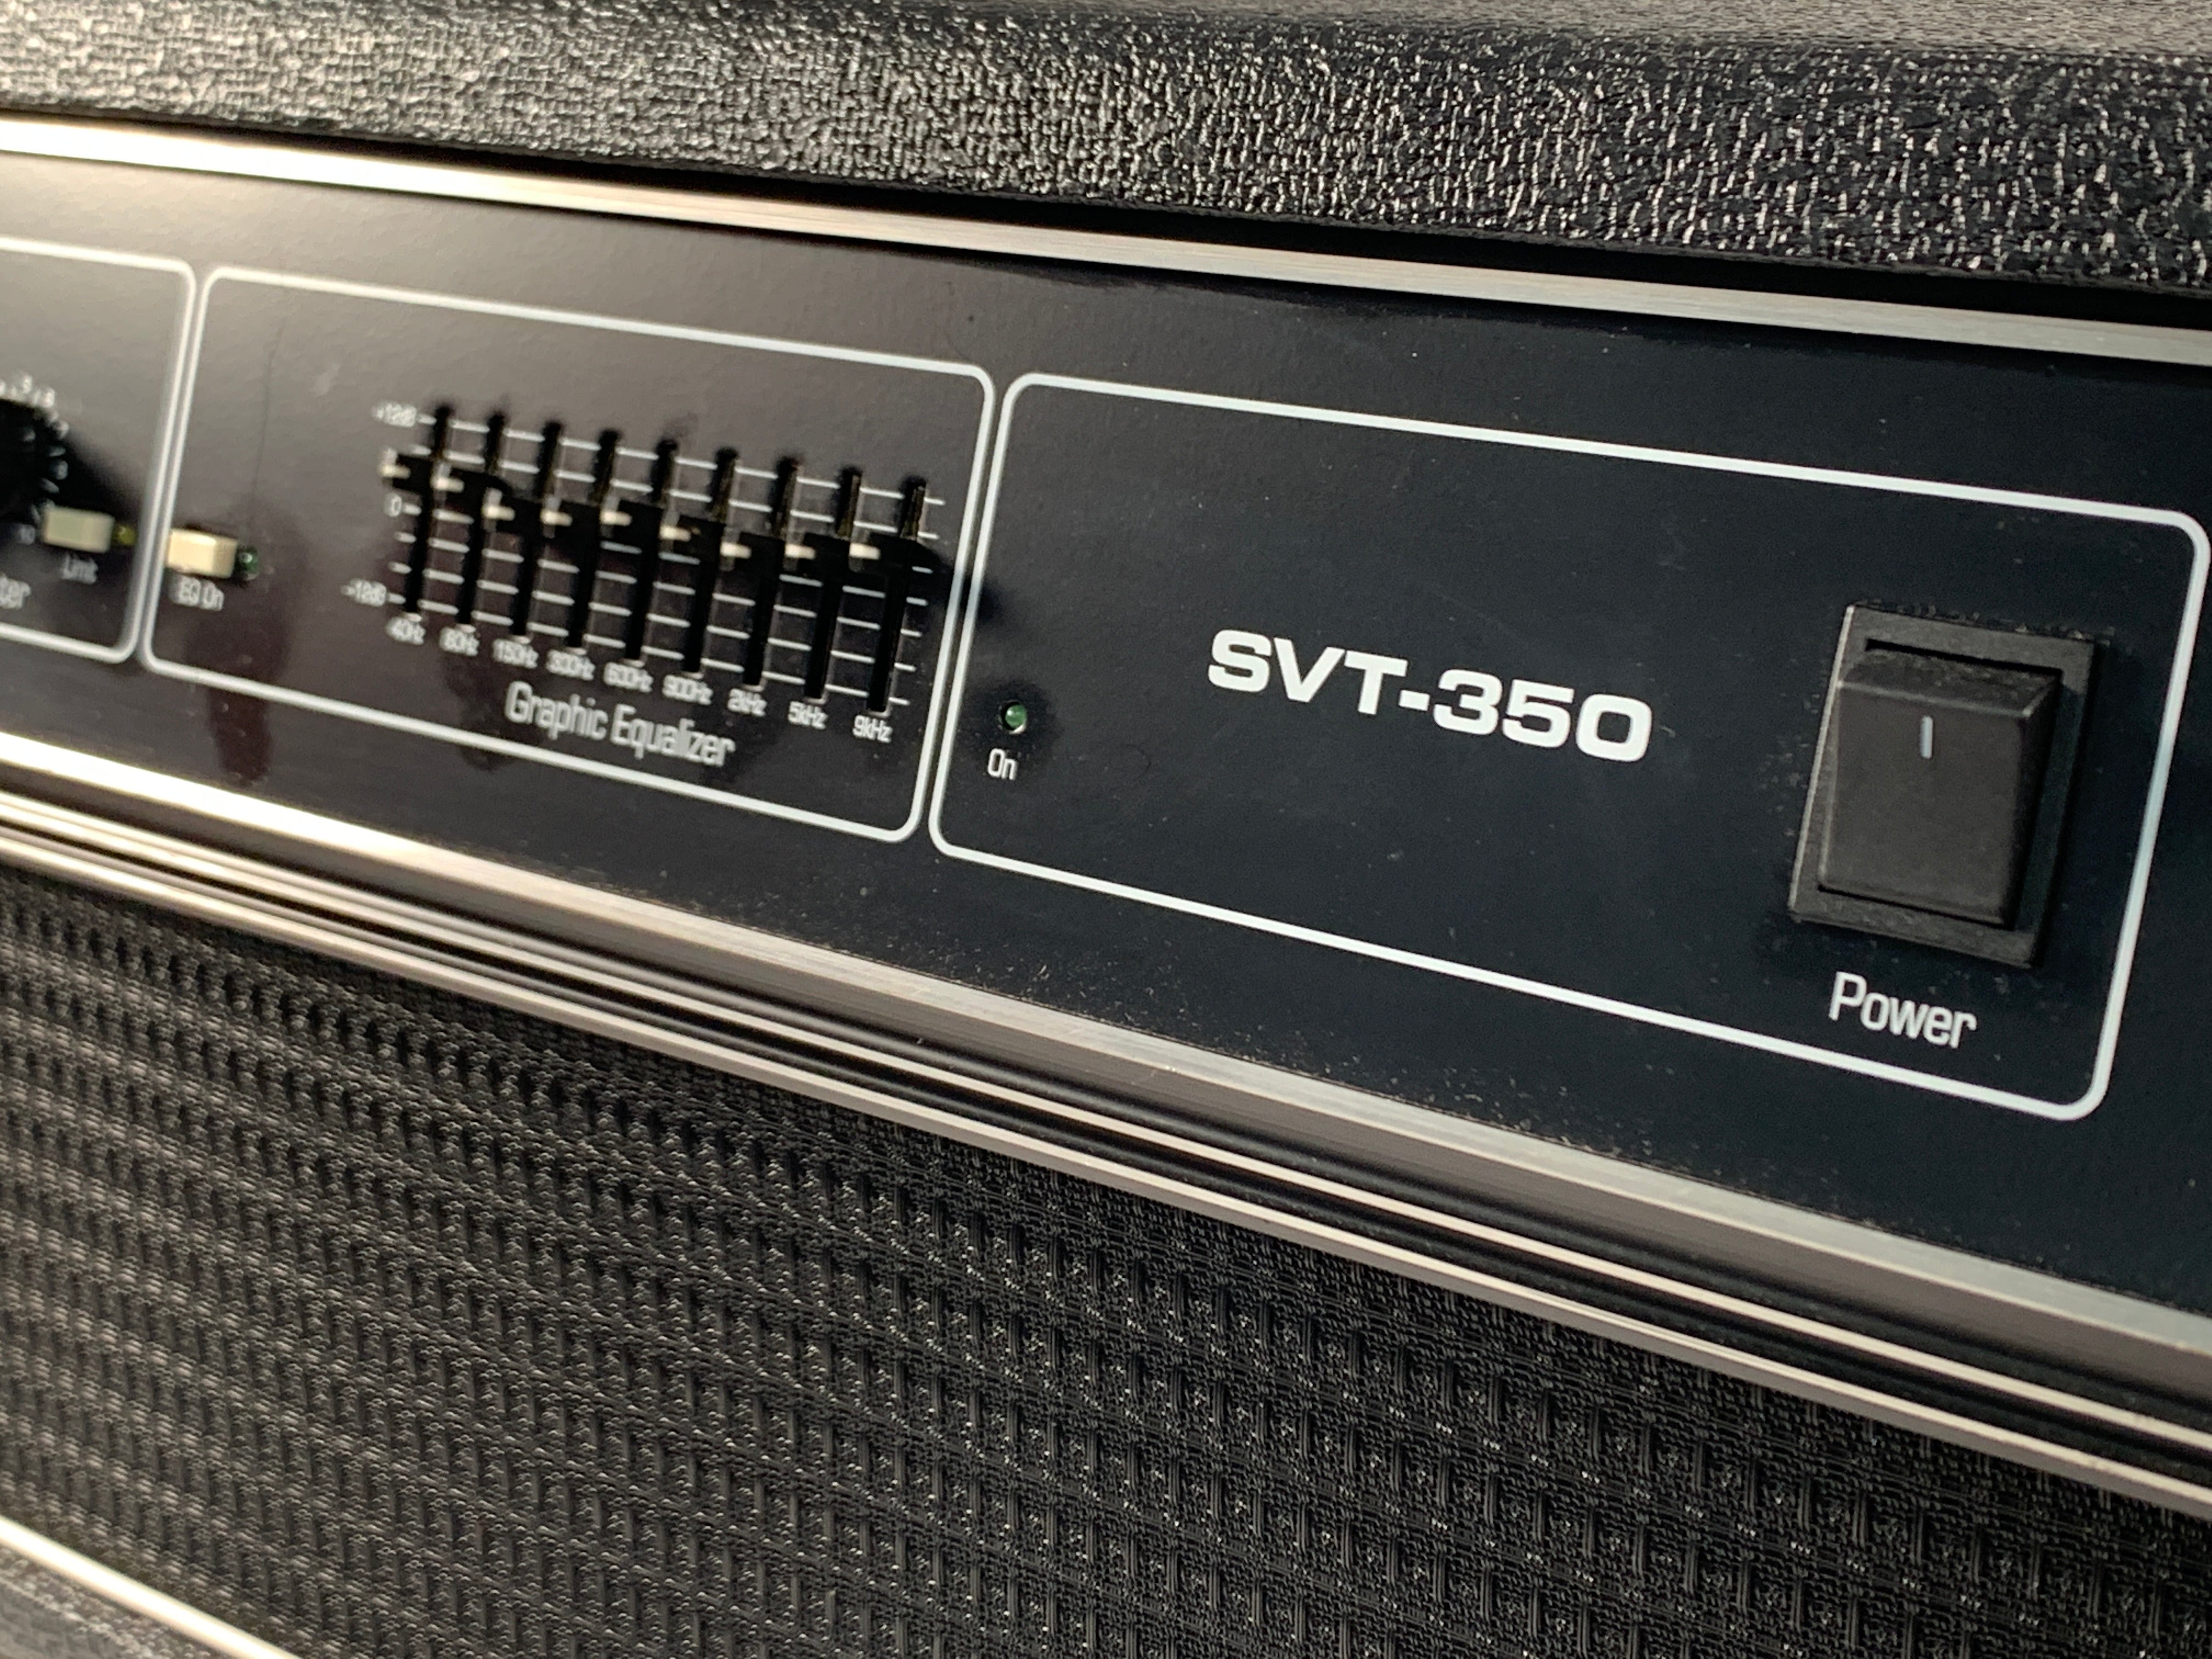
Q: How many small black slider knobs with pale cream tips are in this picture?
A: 9